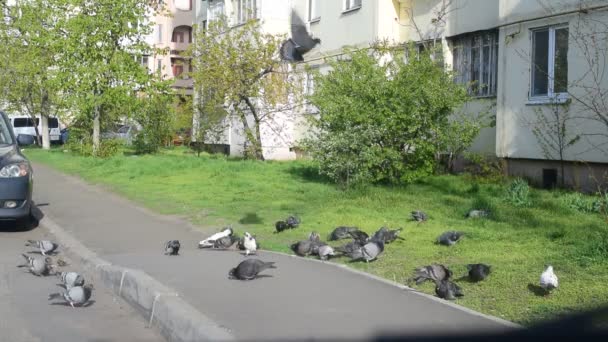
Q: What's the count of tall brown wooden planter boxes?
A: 0